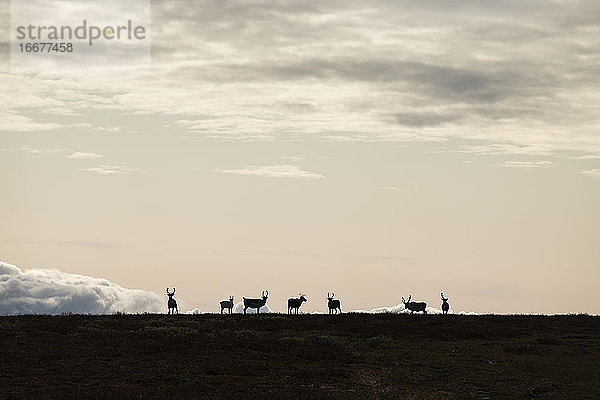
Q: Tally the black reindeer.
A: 7